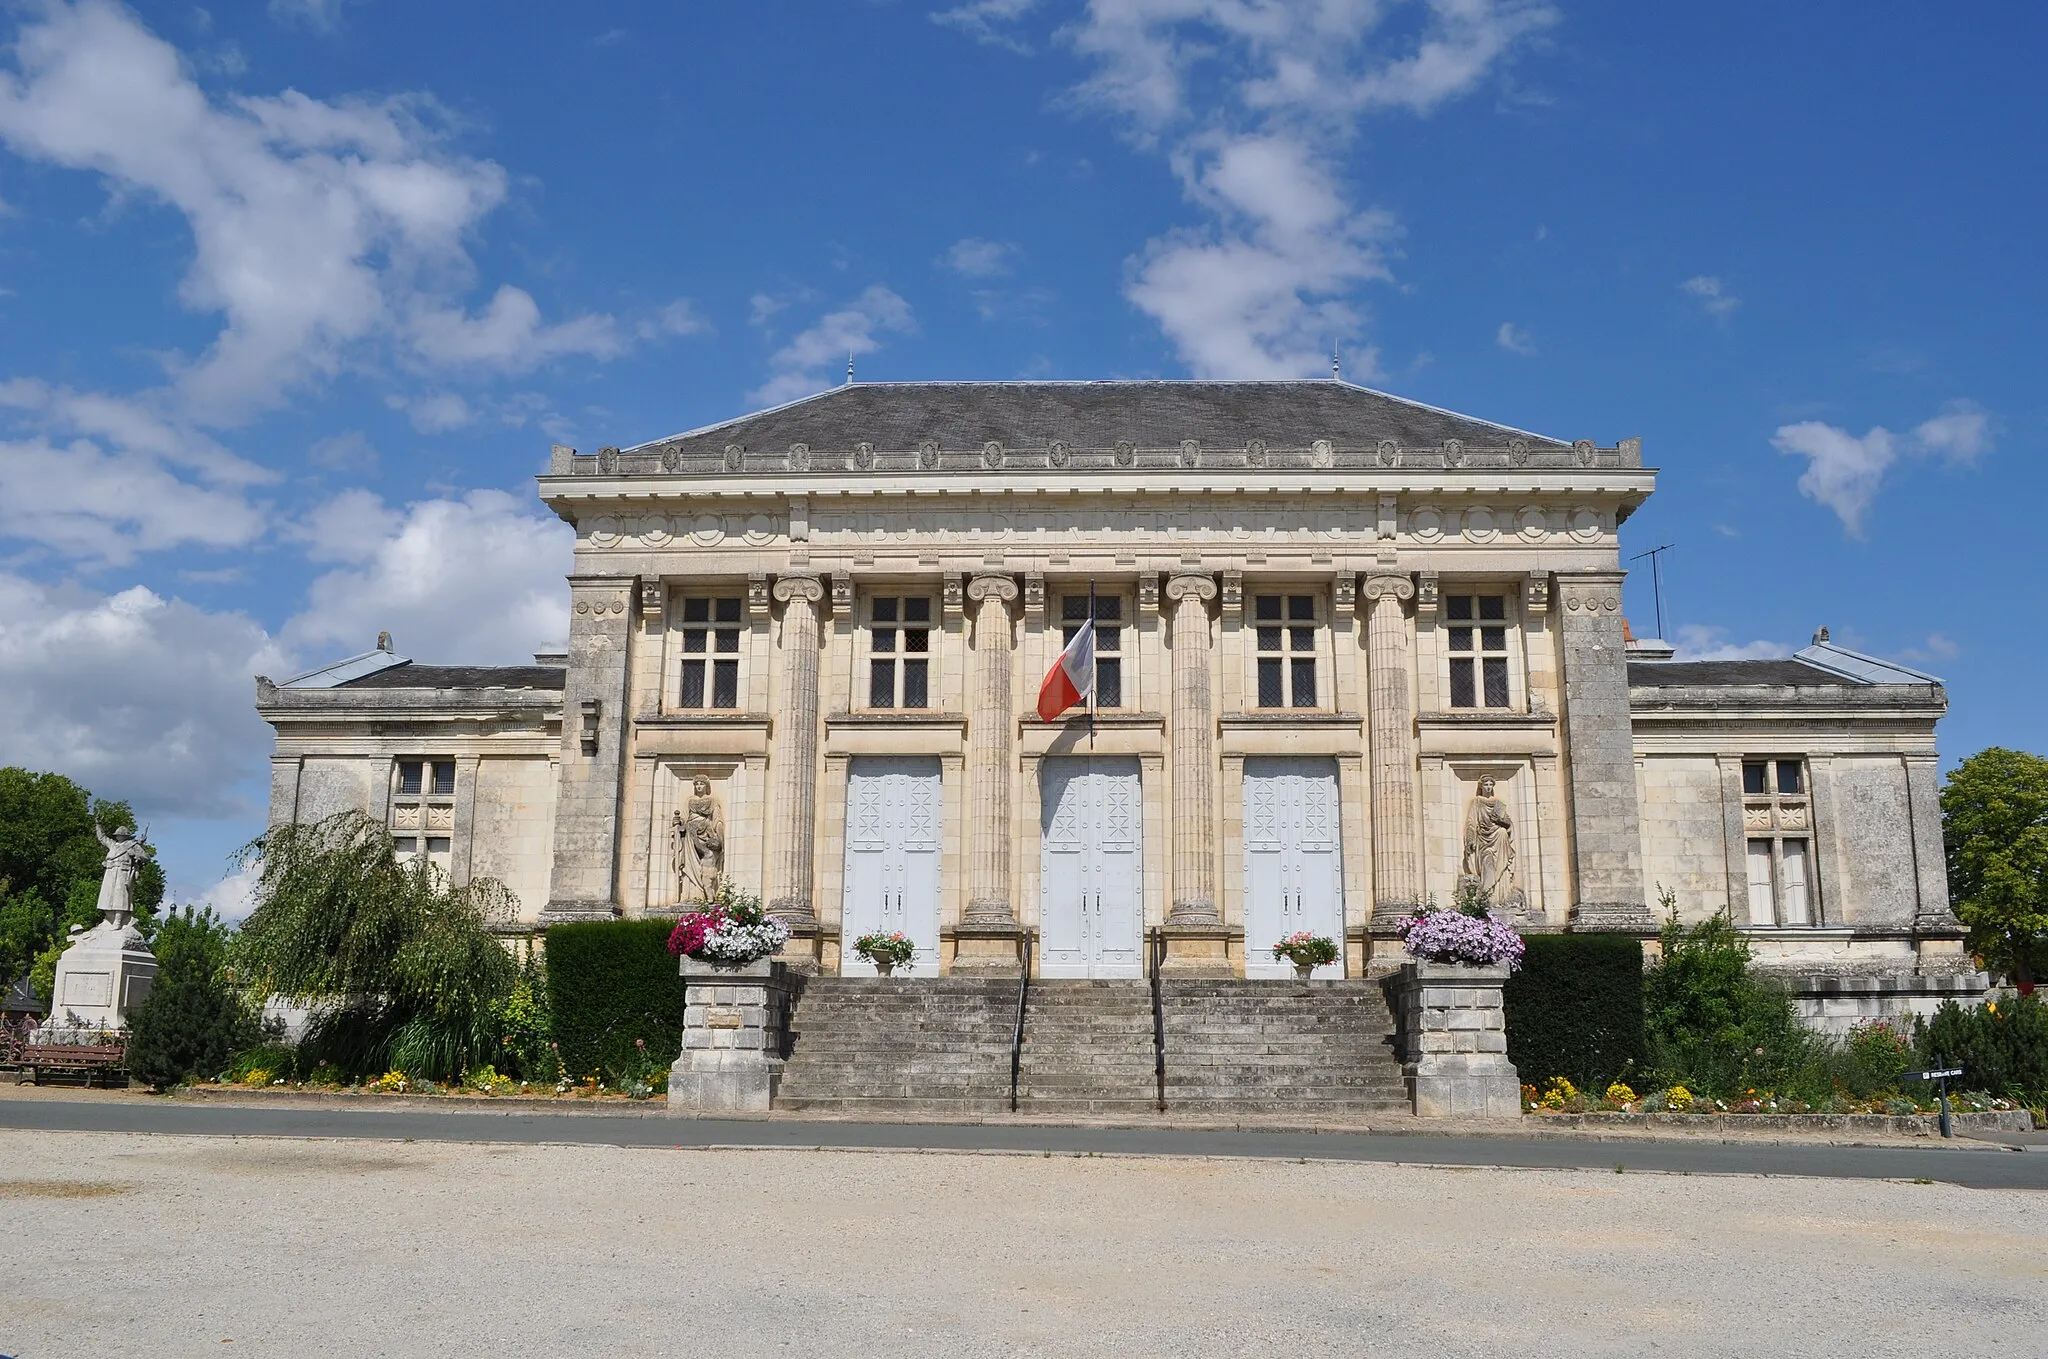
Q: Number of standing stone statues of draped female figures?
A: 2